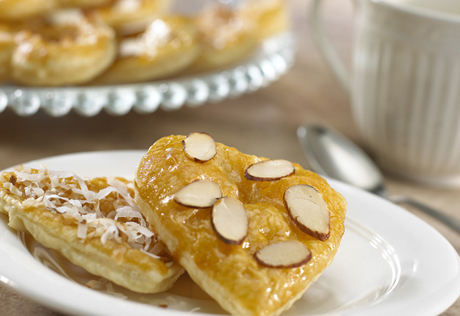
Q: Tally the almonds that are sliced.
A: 6